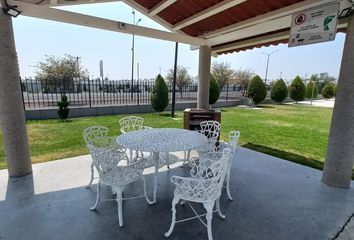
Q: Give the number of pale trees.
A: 4